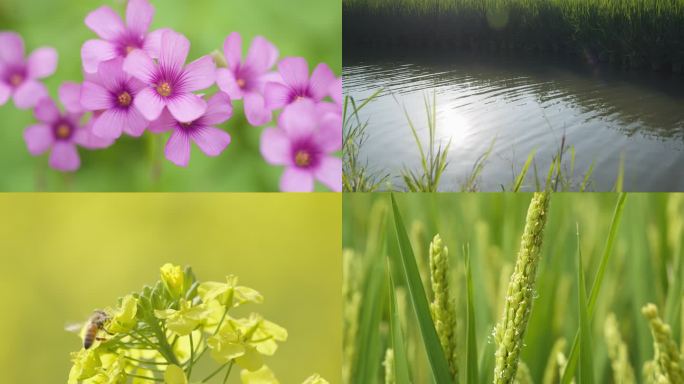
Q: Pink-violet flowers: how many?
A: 9